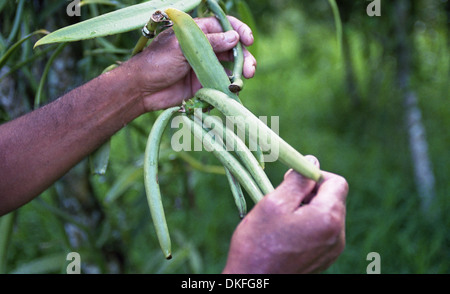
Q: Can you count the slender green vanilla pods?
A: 5